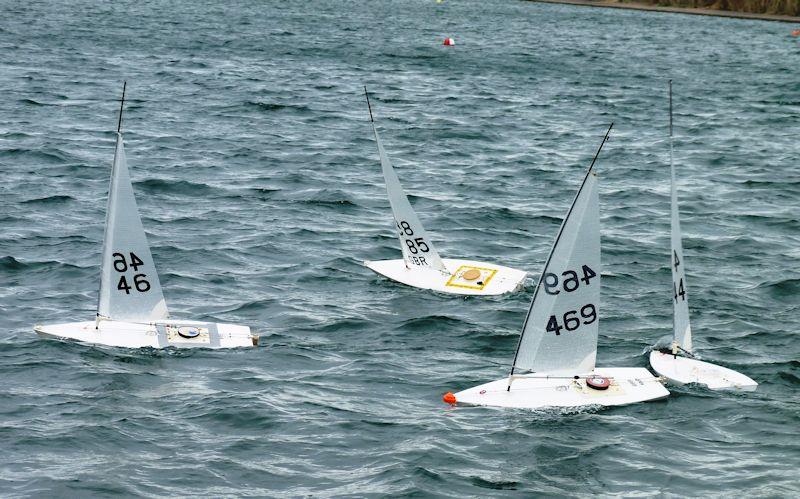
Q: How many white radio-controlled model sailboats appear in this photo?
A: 4